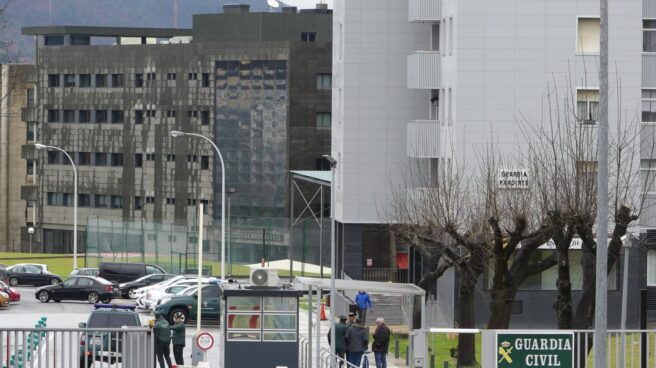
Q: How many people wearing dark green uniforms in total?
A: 4